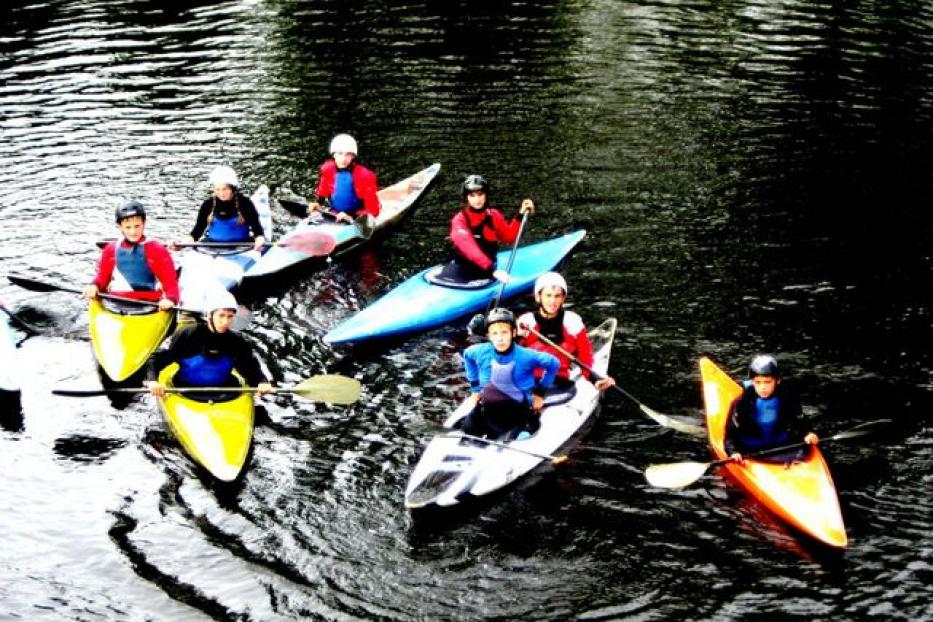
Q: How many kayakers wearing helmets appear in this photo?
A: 8